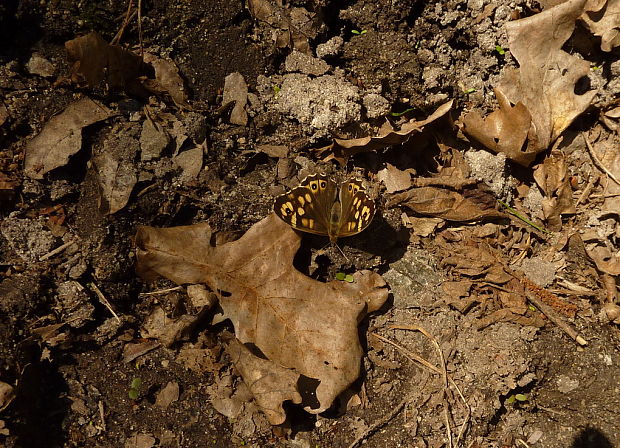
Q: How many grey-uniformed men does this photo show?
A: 0